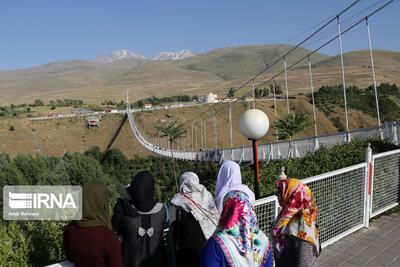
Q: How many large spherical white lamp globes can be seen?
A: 1